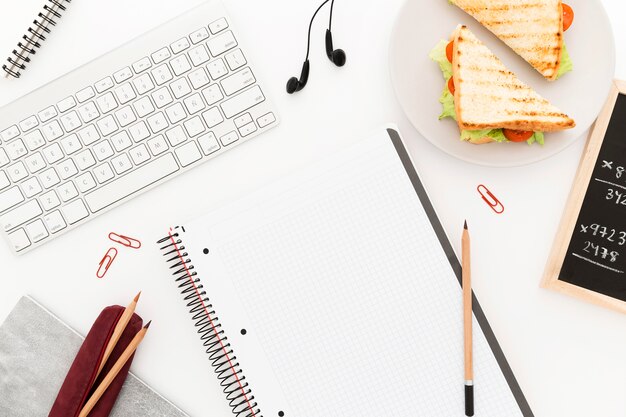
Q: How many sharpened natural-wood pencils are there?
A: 3